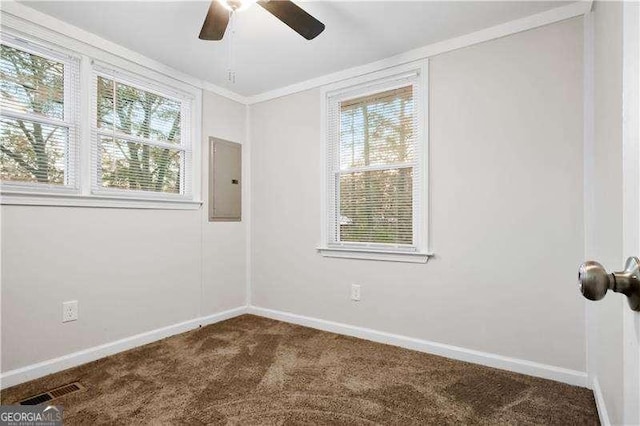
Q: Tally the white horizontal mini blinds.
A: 3